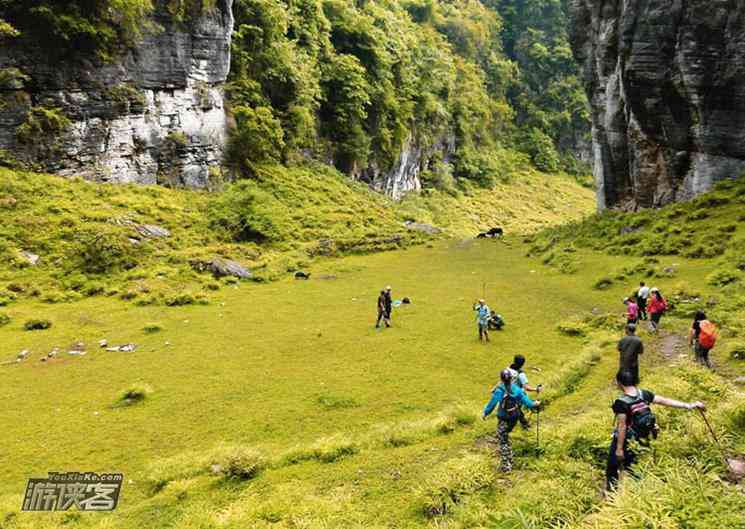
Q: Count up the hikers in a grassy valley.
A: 12